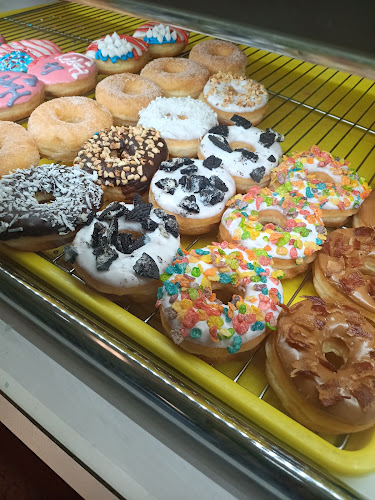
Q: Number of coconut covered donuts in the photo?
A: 2